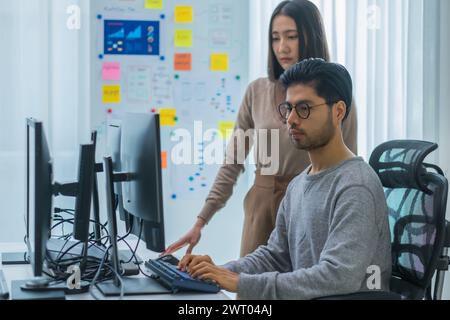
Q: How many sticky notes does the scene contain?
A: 10